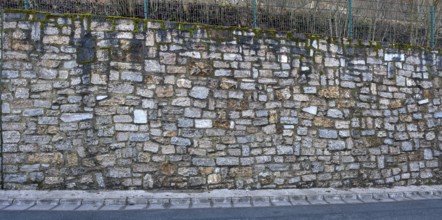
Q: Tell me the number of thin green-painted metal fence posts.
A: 5